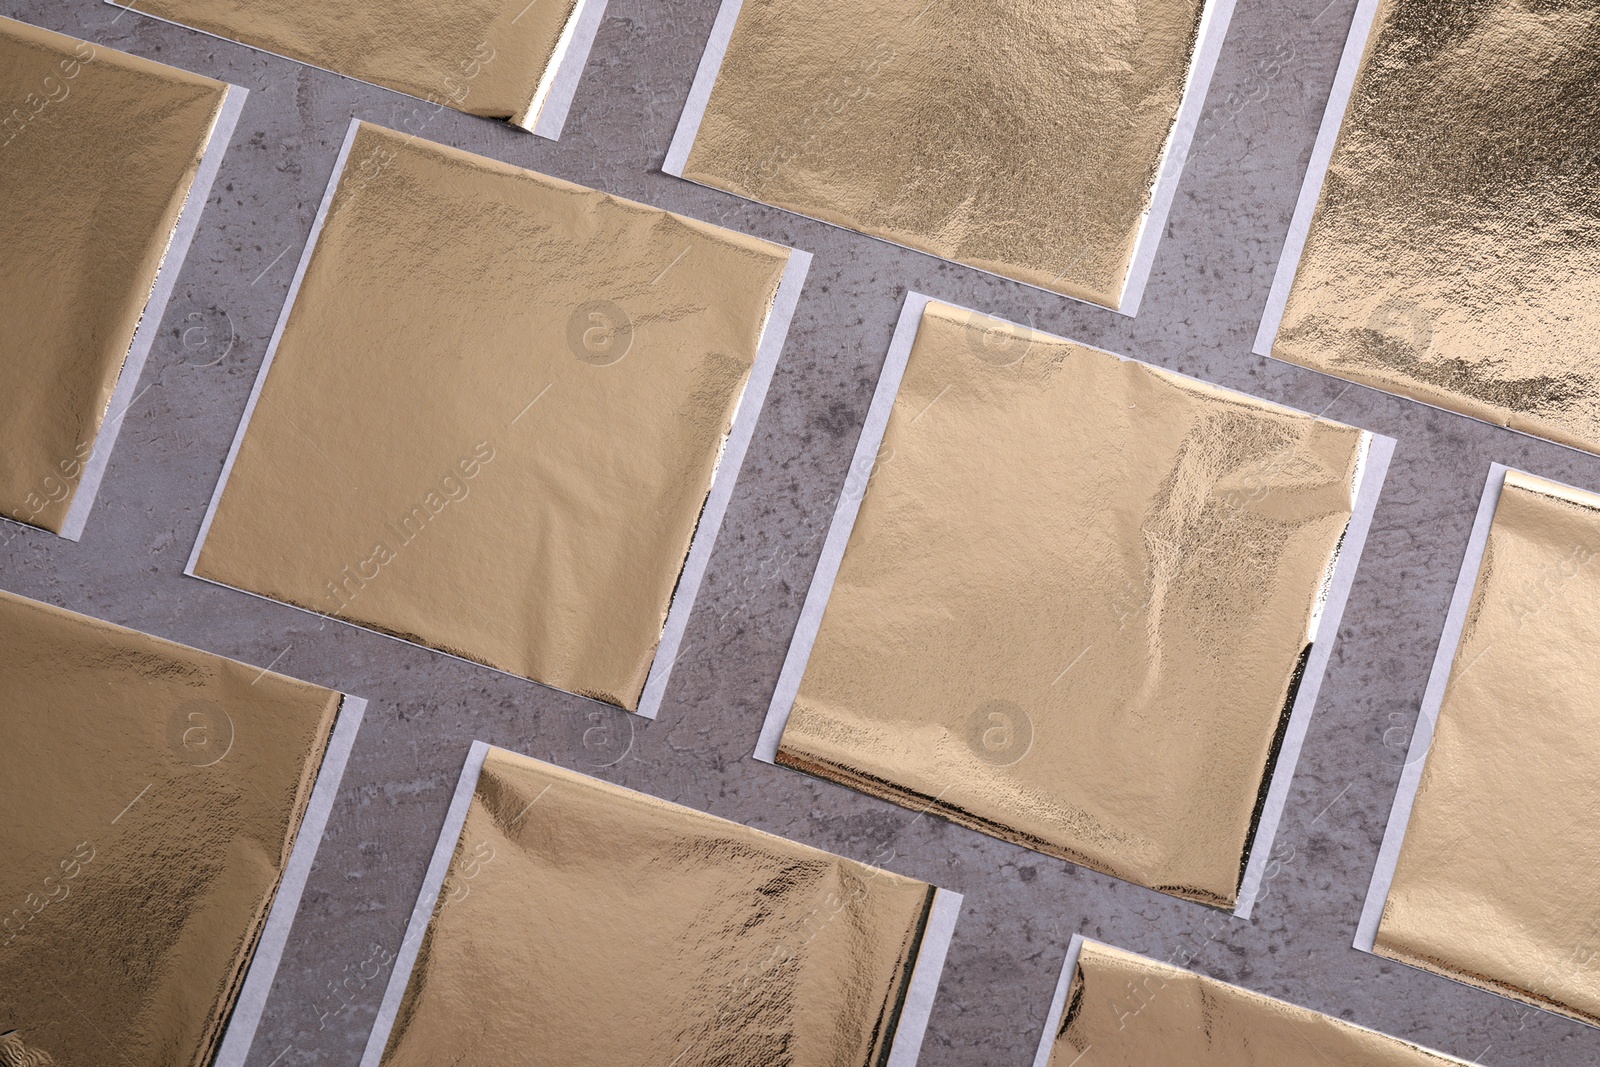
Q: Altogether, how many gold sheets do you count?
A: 10